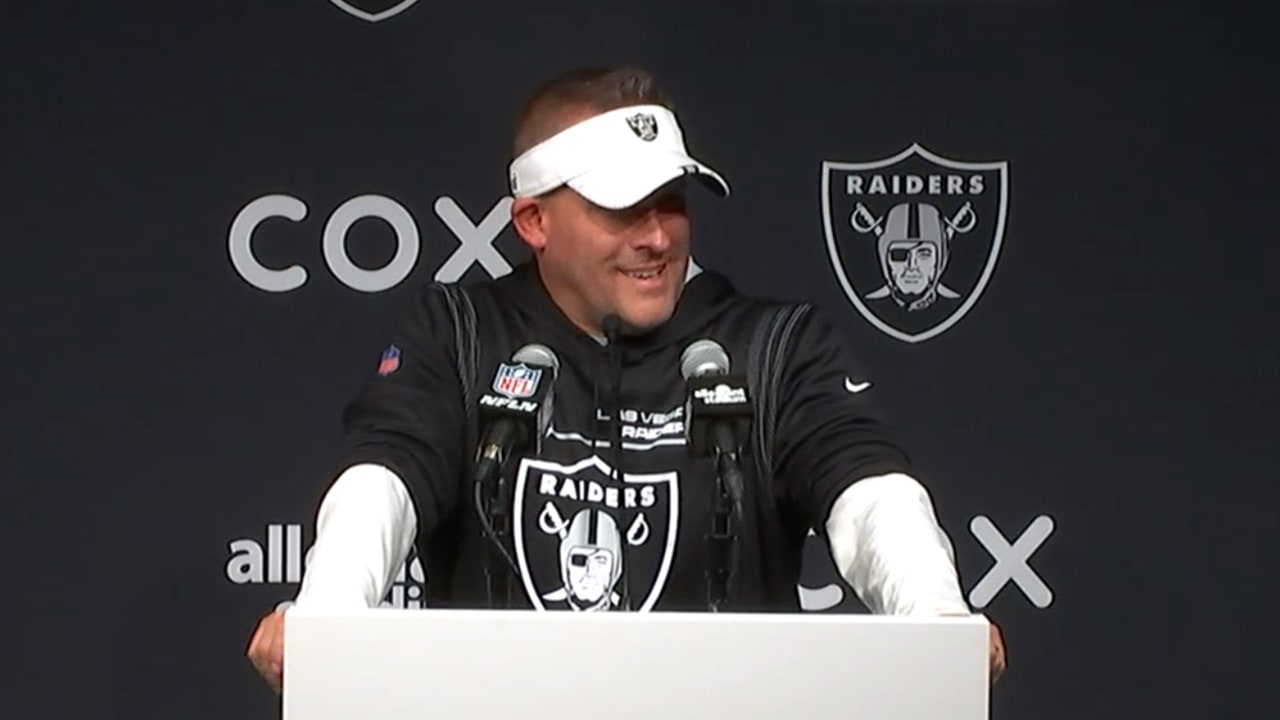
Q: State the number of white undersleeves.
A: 2